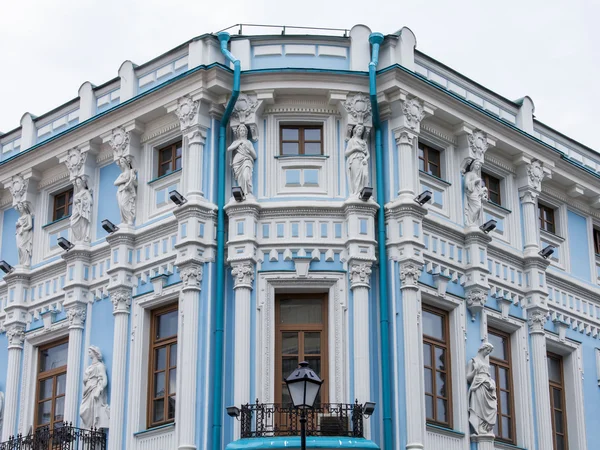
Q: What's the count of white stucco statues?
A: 8